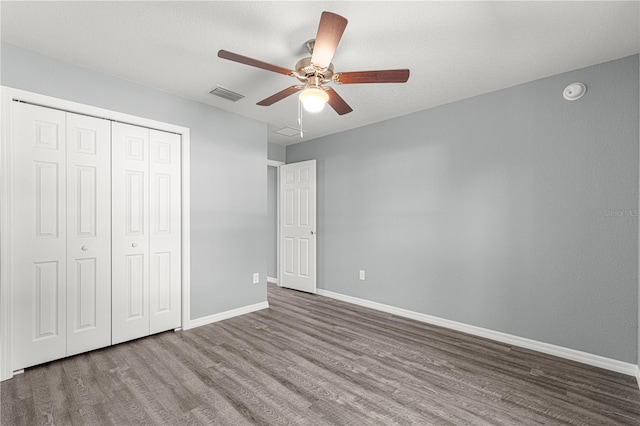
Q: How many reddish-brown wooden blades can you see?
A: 5